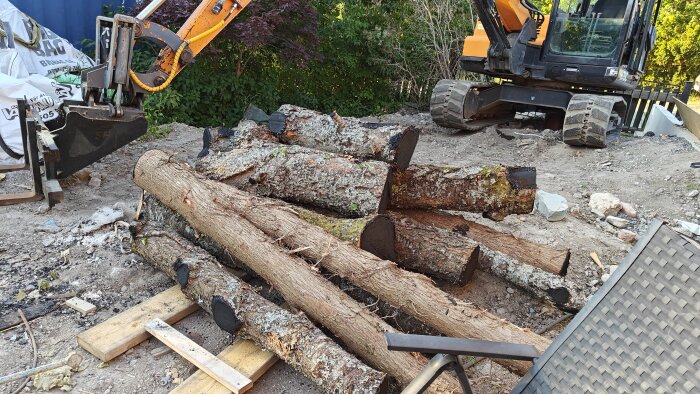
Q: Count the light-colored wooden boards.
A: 3